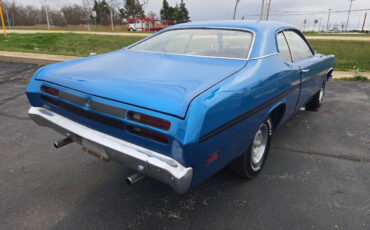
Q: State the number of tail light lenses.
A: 4